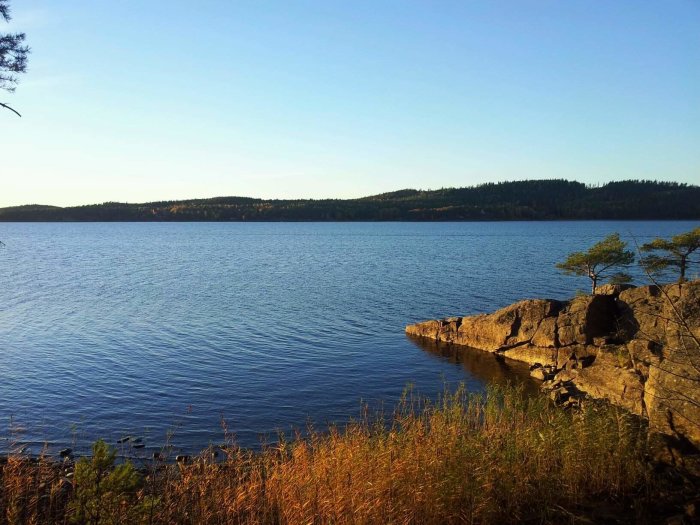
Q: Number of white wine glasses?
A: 0